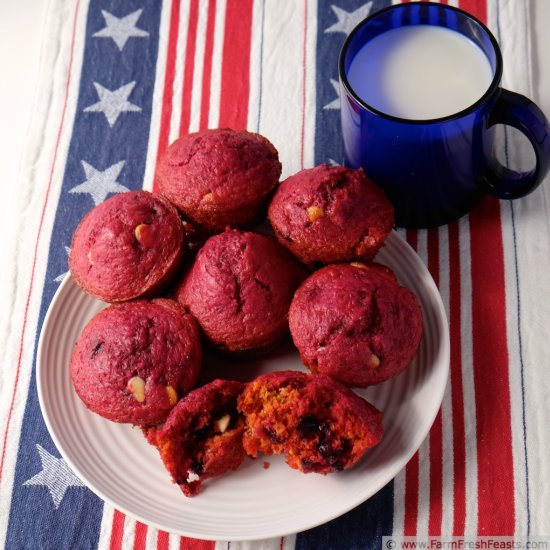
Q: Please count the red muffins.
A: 7